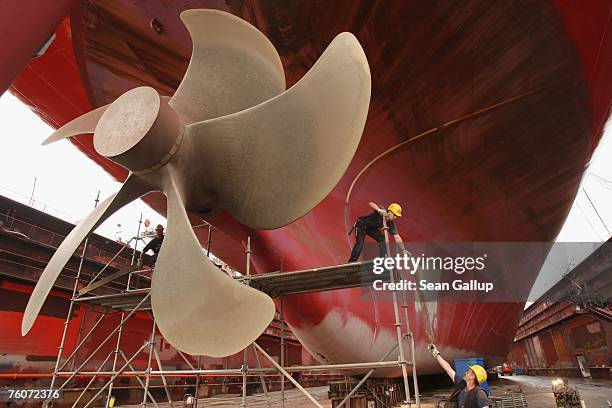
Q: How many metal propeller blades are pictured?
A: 5